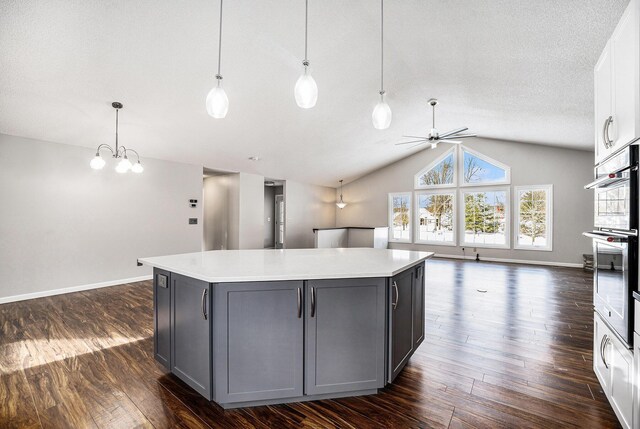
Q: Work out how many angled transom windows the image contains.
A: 2